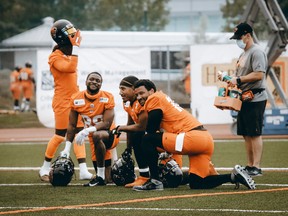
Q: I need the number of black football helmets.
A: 4